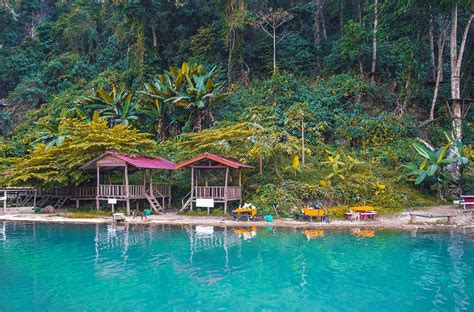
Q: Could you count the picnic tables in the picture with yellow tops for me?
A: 3